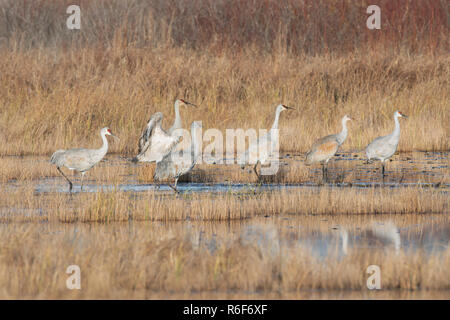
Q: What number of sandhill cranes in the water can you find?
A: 6